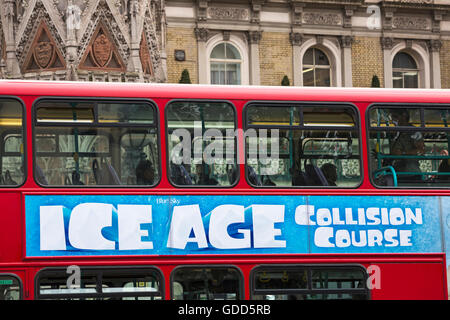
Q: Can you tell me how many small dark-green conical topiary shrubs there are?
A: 3